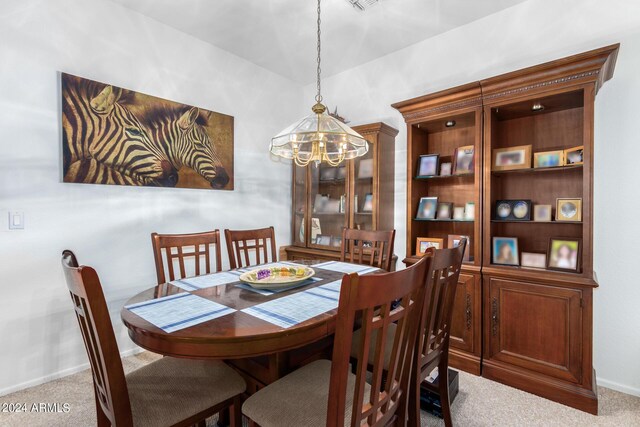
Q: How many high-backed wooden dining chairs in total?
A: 6